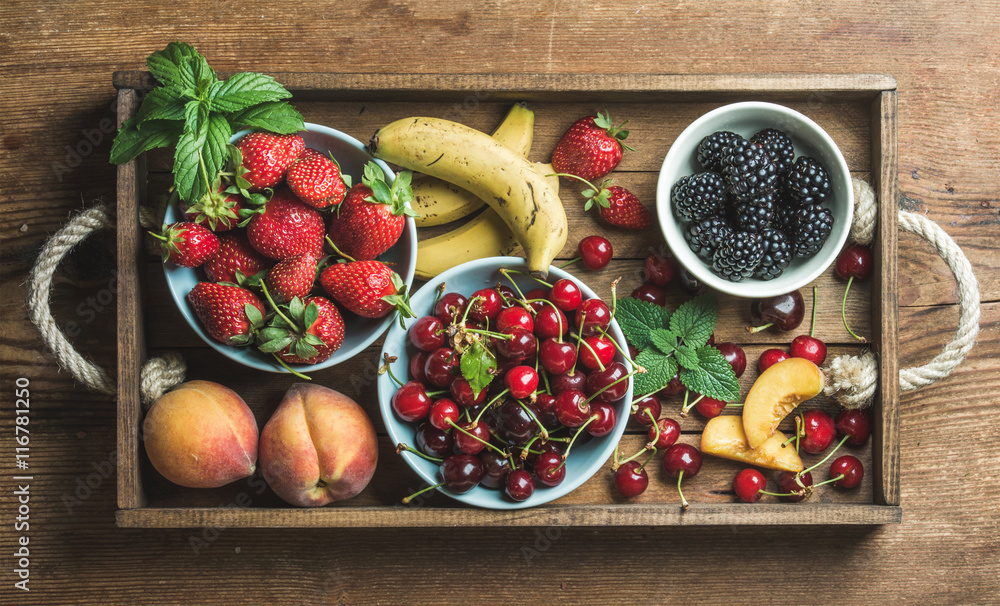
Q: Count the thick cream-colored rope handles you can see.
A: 2